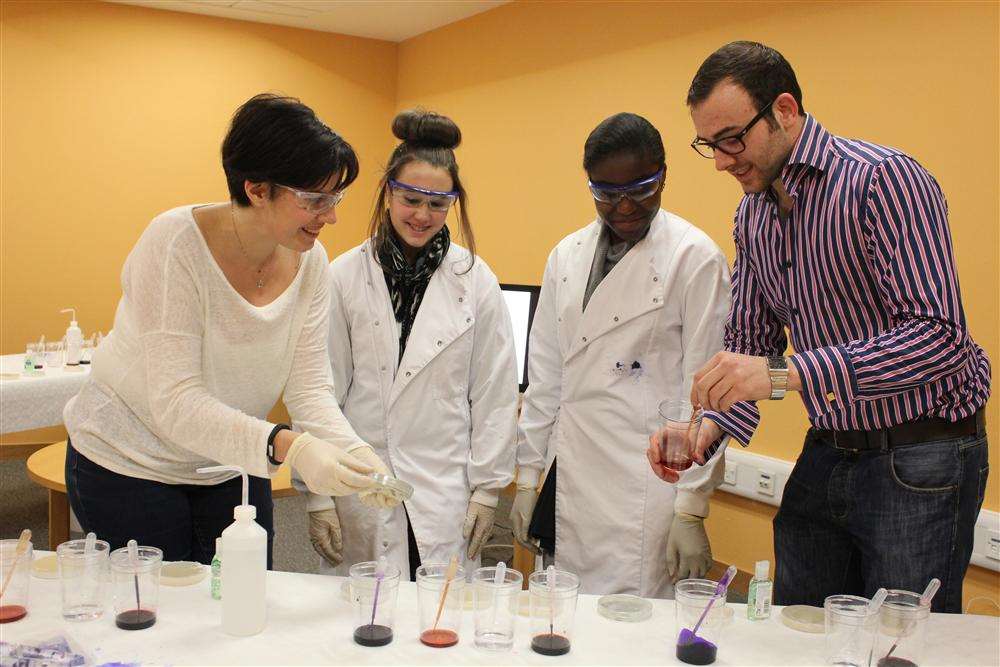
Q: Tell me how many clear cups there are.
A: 11